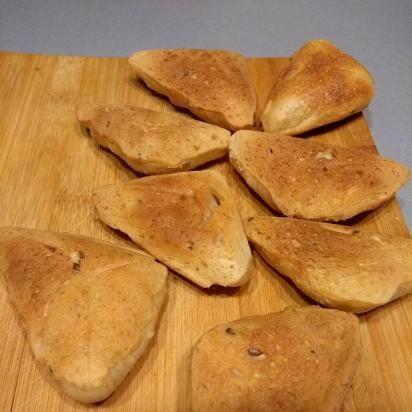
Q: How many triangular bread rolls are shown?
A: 8